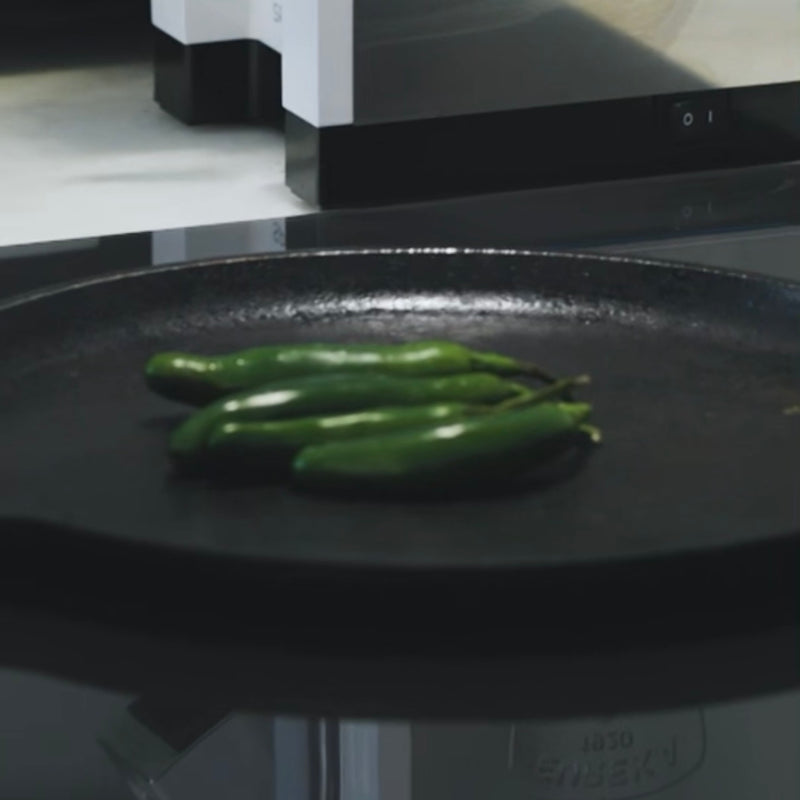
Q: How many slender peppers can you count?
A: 4